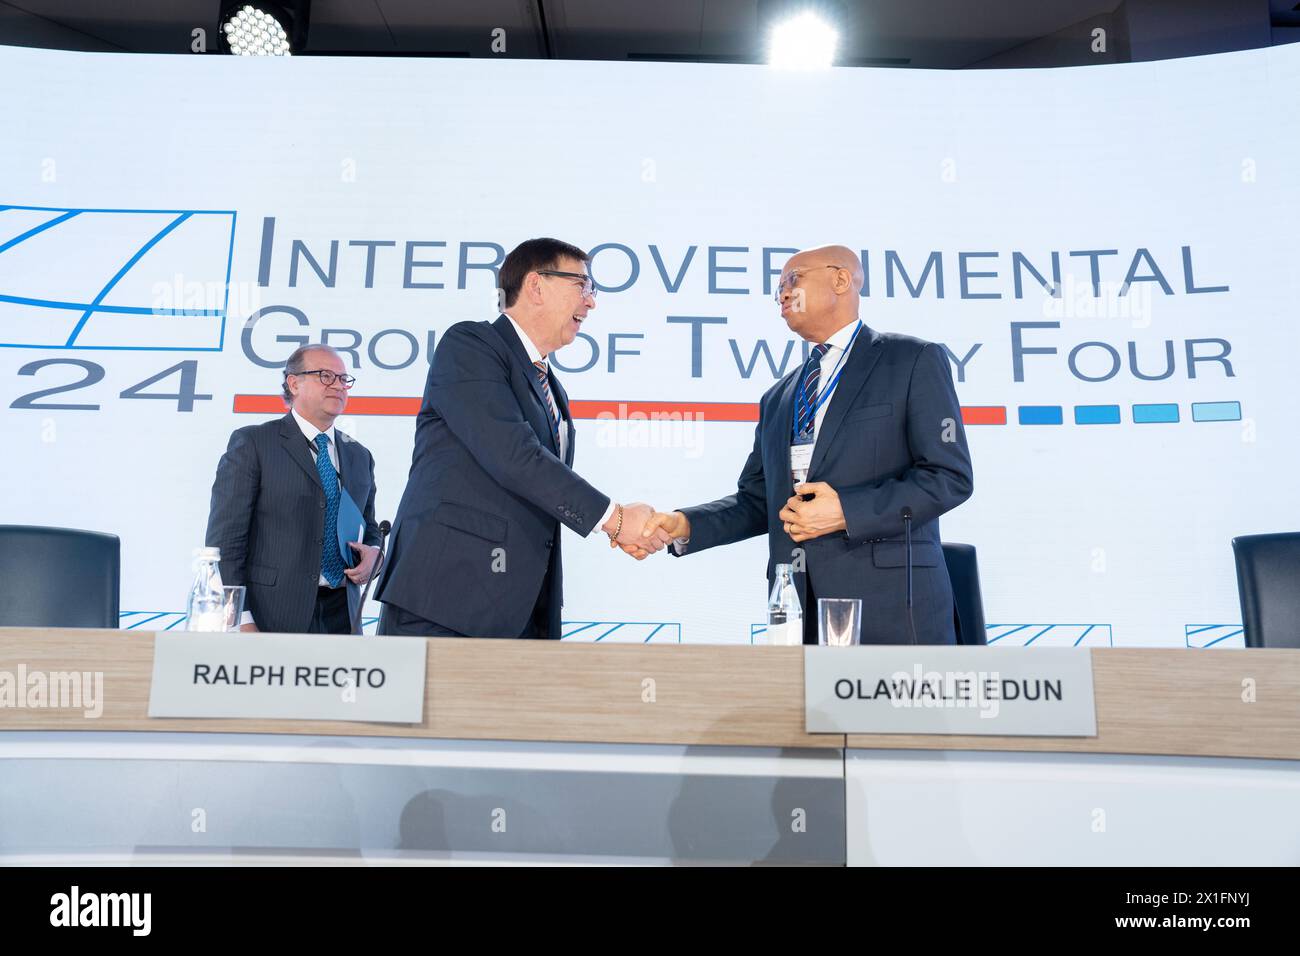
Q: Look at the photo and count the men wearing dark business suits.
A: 3